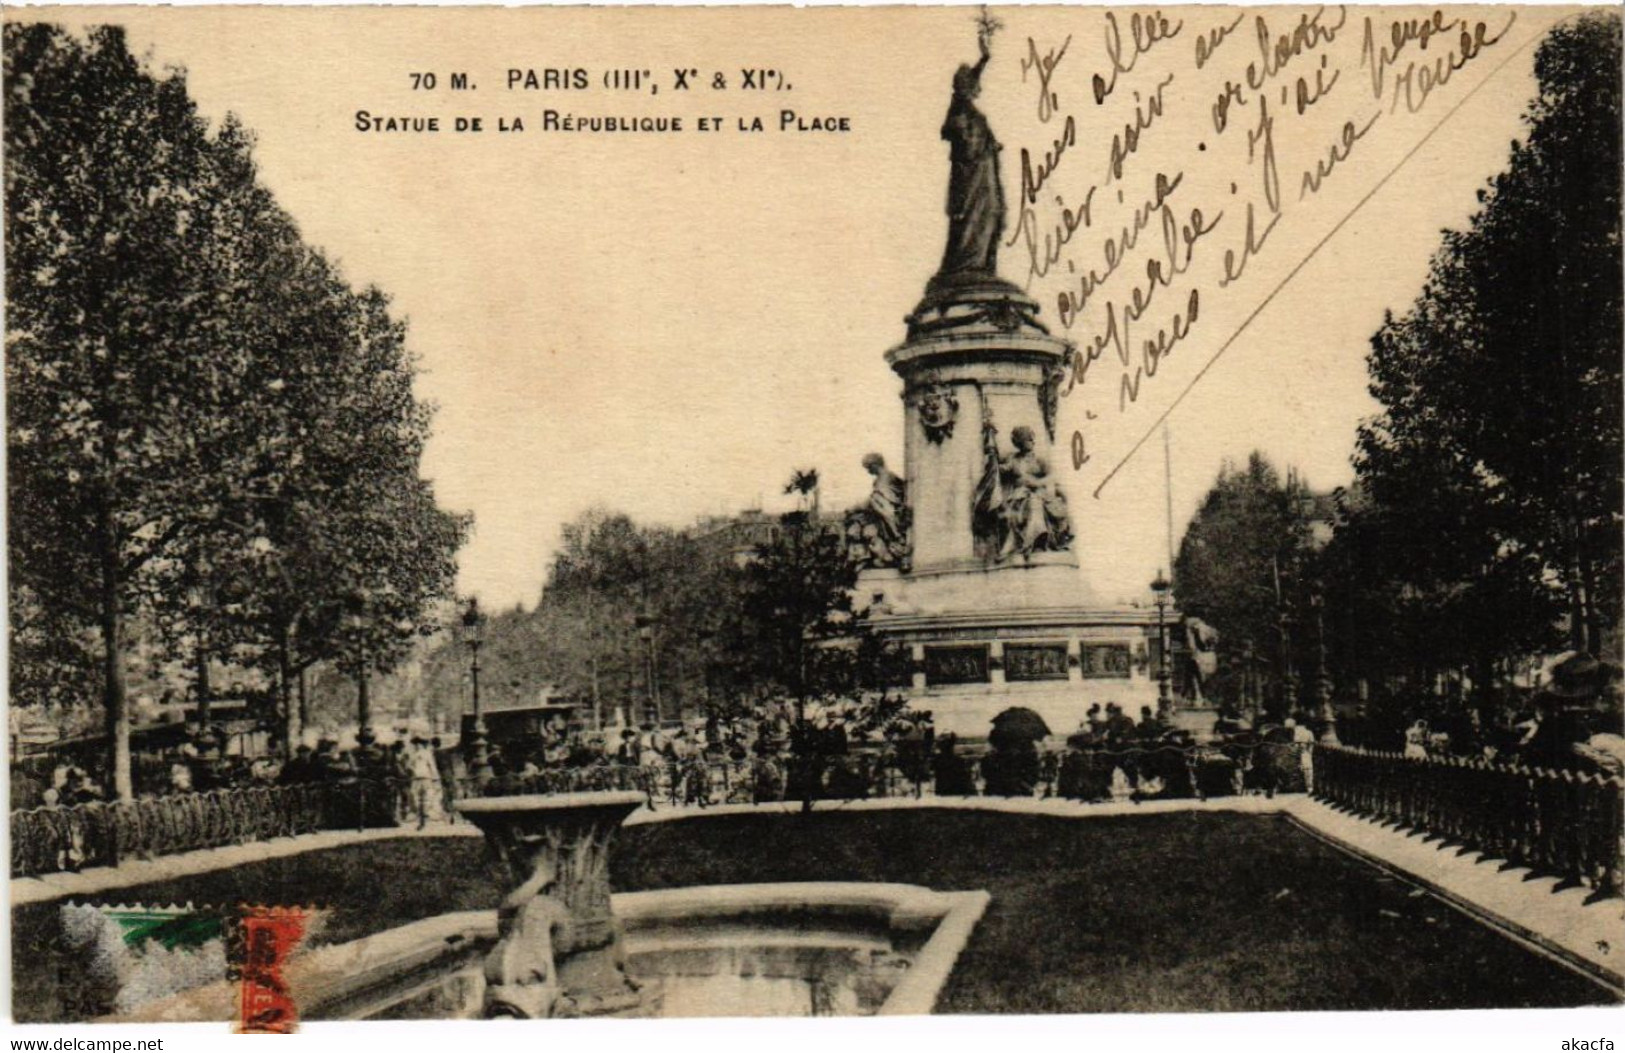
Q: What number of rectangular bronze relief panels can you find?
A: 3